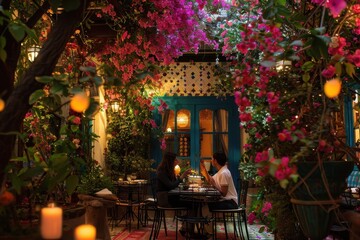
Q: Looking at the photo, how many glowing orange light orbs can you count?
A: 3